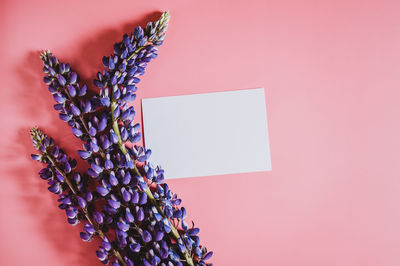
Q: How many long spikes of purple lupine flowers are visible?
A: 3